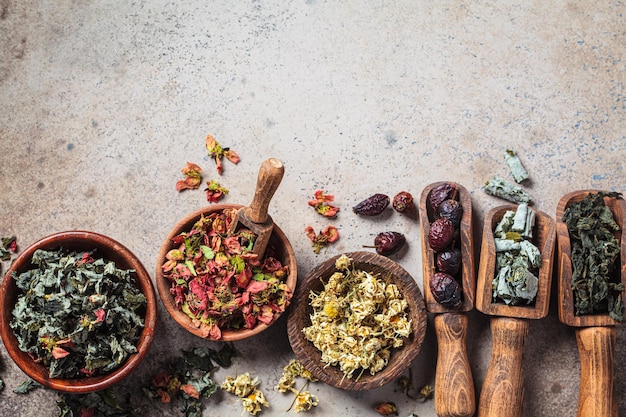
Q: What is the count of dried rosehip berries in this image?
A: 8